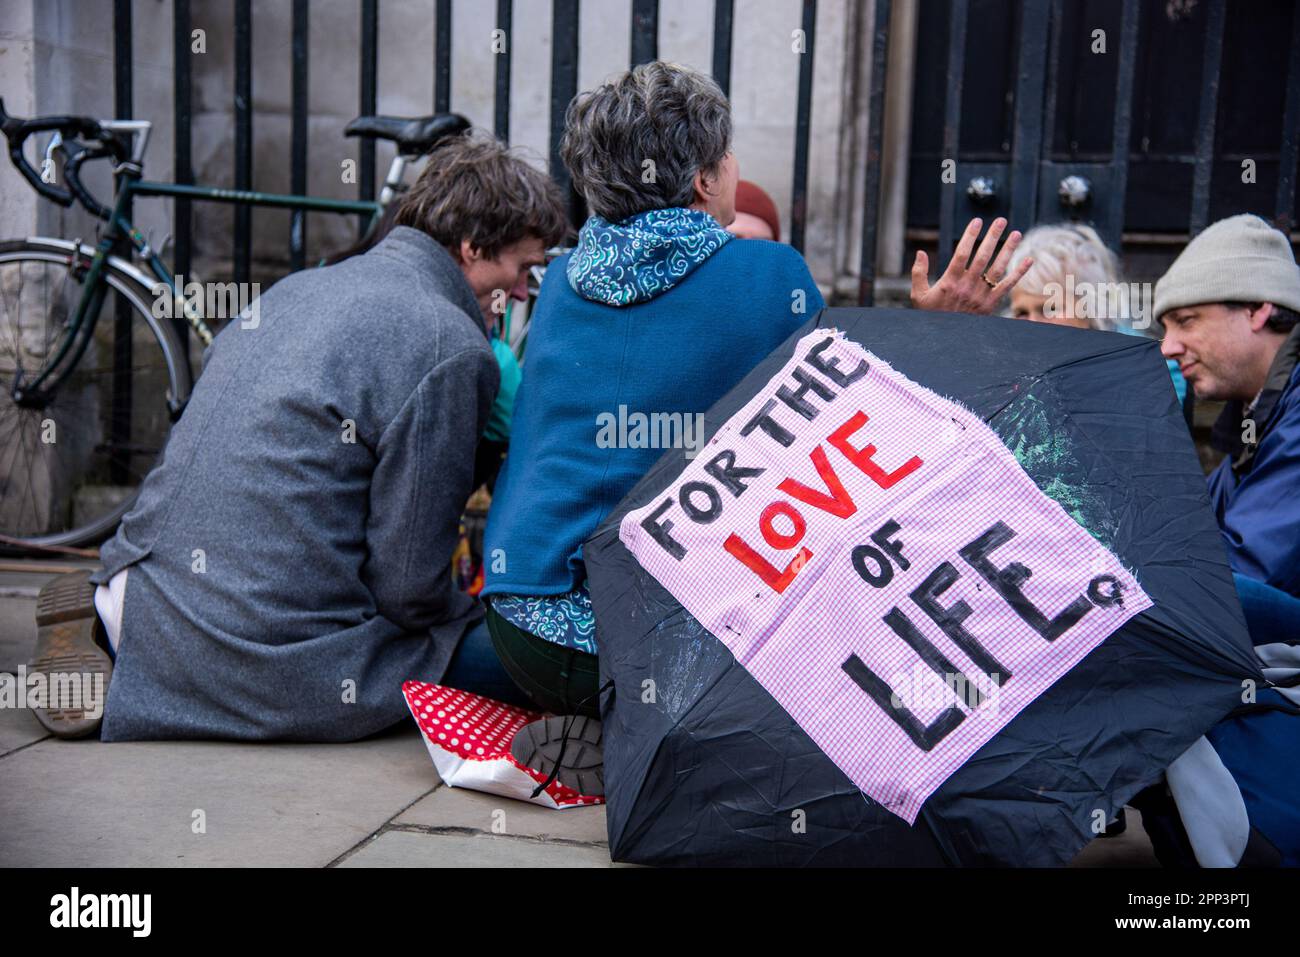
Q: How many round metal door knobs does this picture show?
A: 2